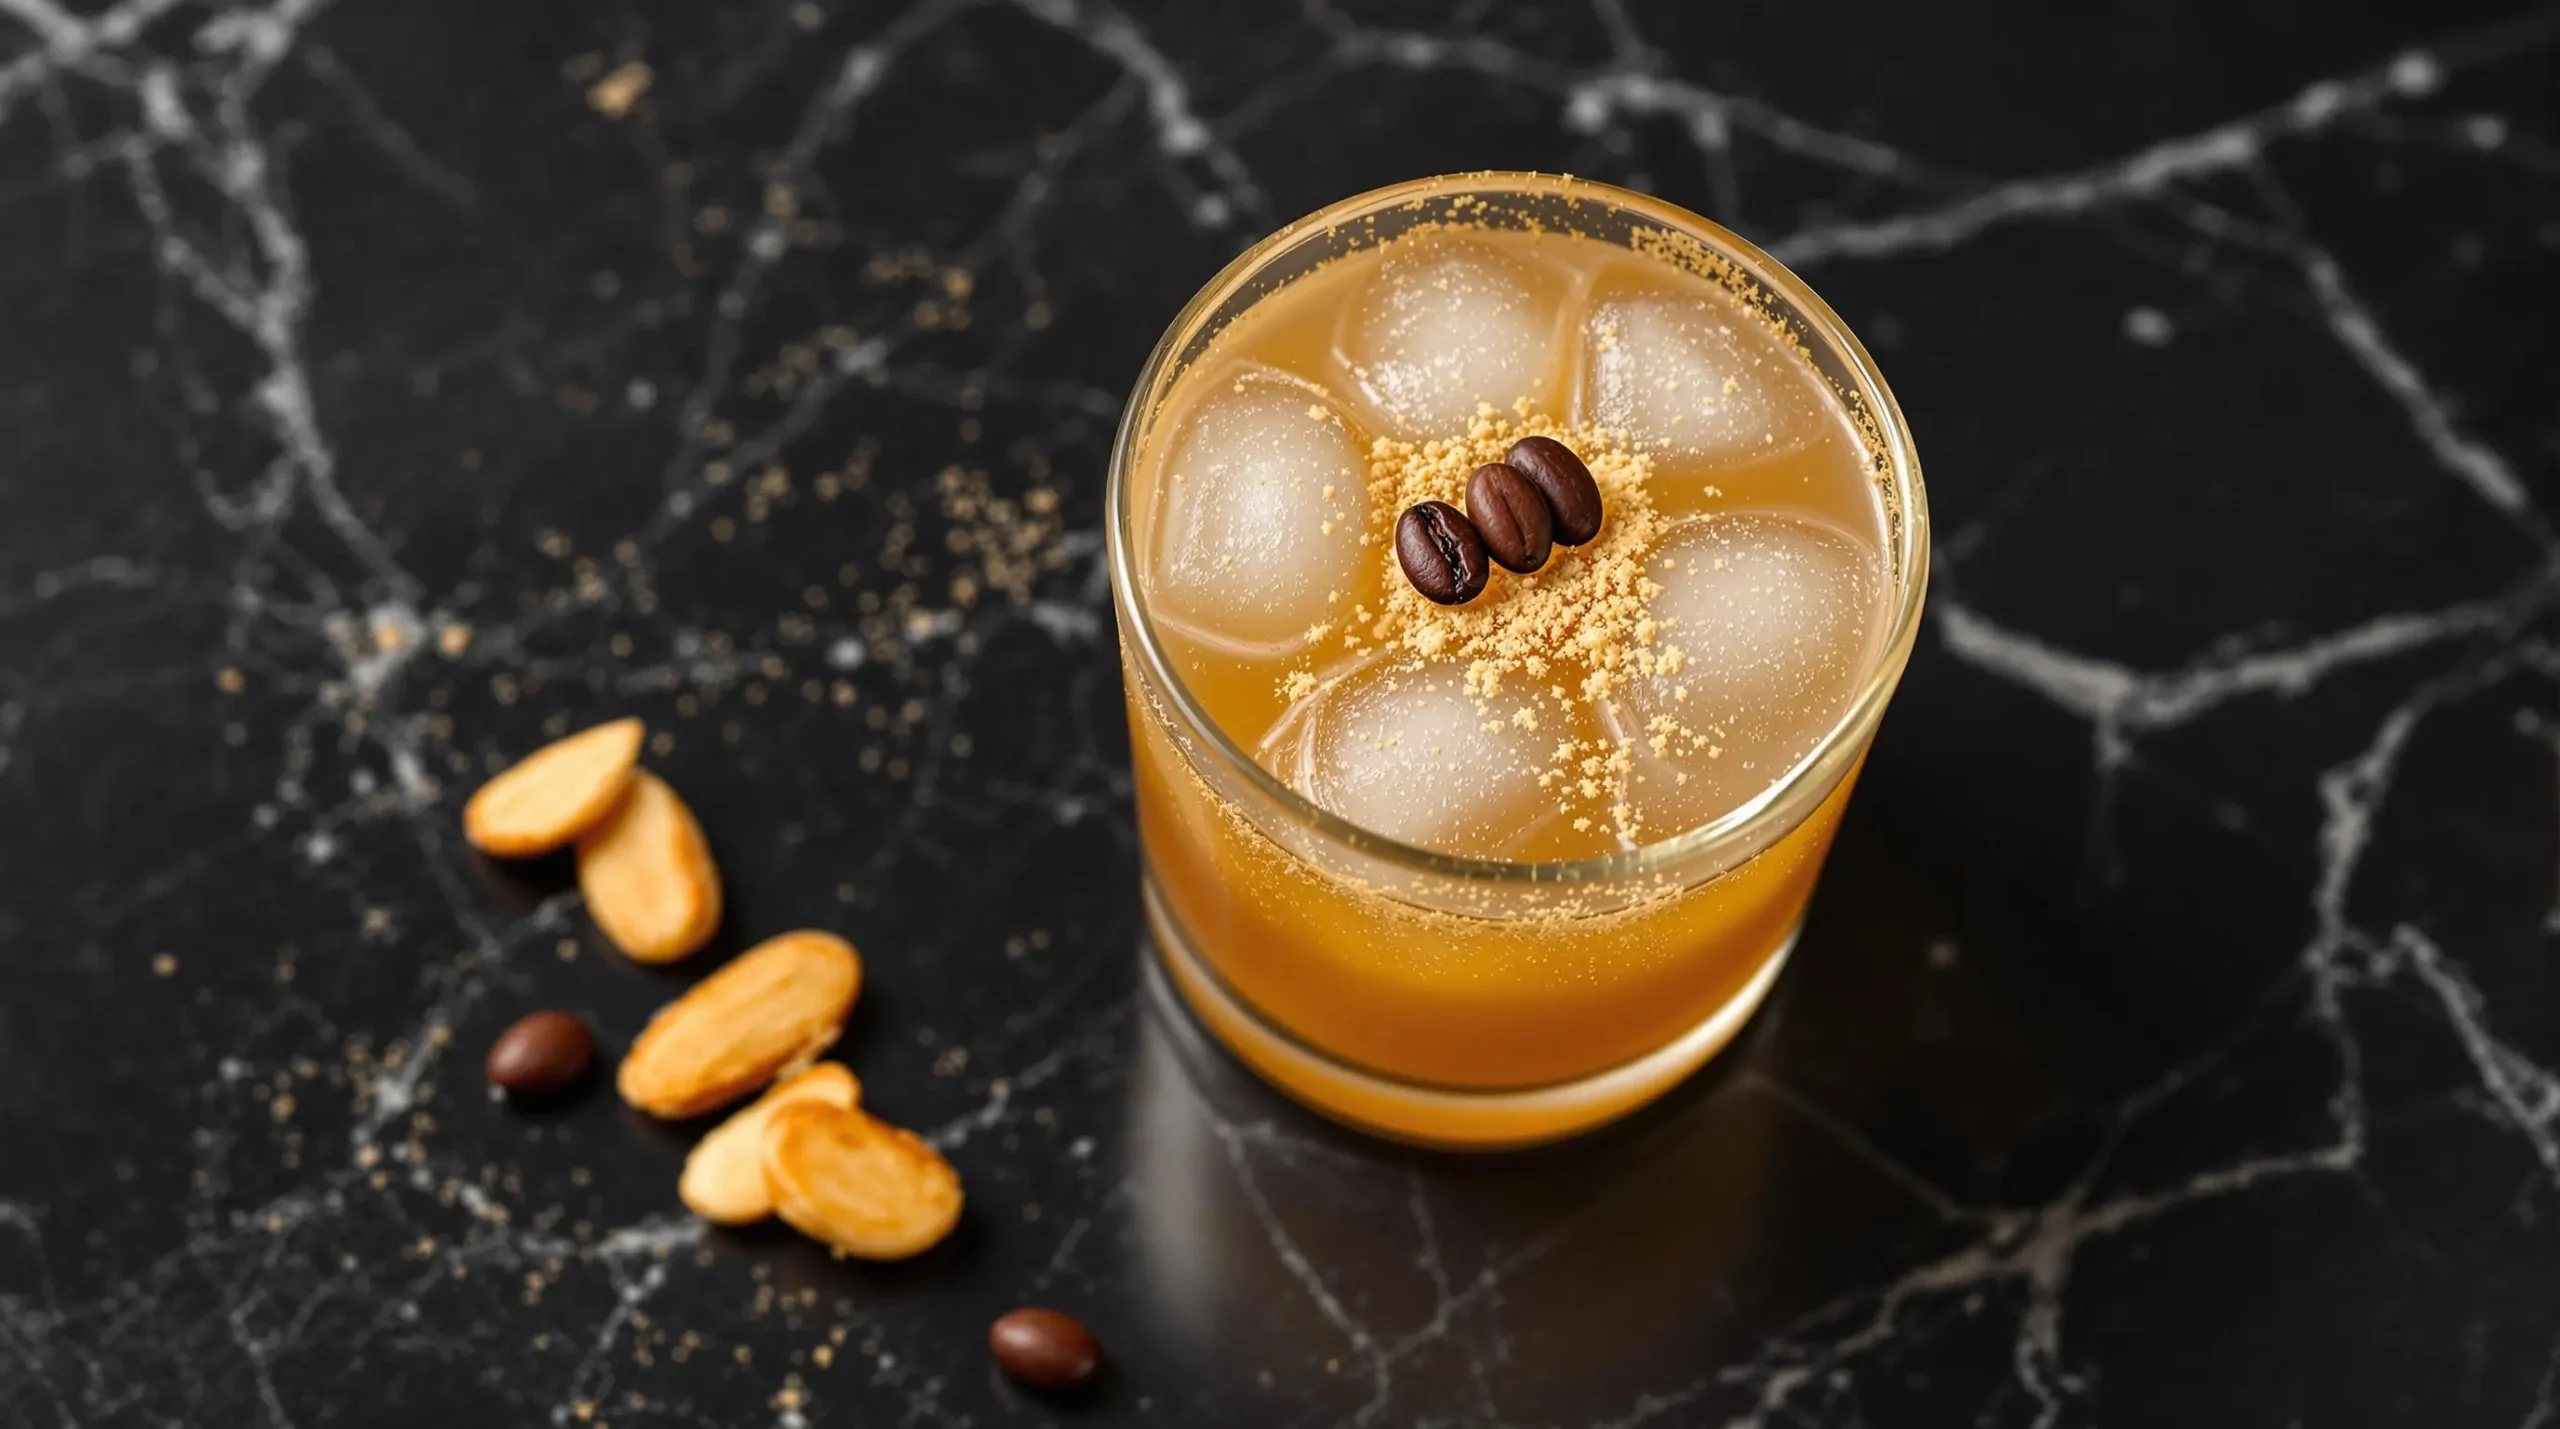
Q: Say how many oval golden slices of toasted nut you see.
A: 5